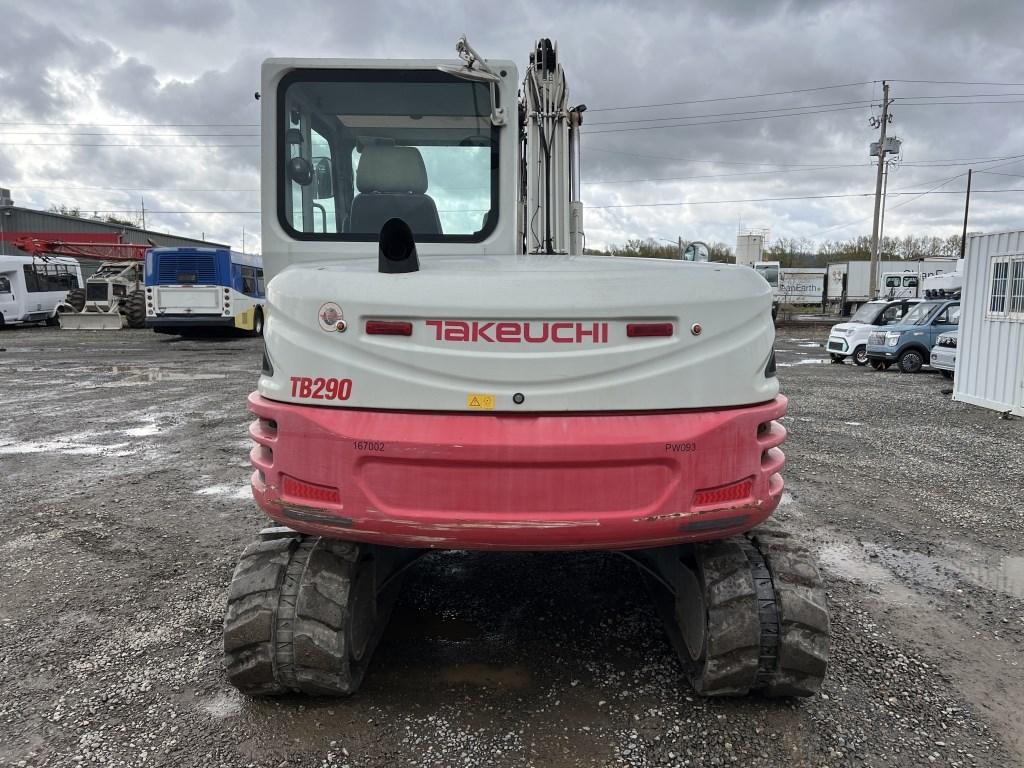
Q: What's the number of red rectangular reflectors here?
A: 4